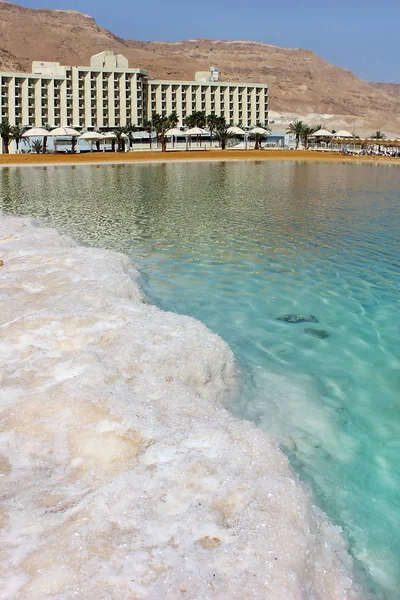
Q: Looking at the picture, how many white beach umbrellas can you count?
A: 10